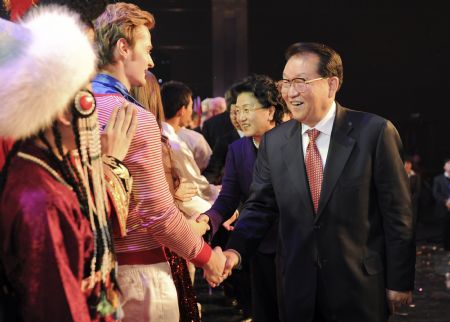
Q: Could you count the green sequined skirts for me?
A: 0